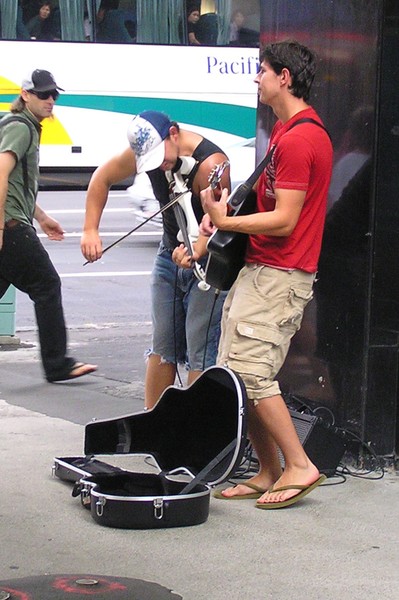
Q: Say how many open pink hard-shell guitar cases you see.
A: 0